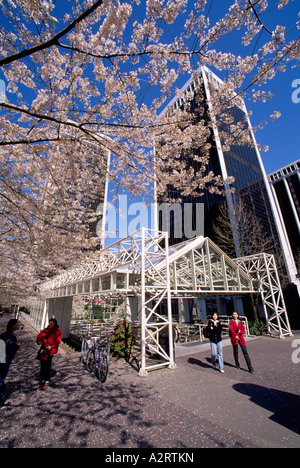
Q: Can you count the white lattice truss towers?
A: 2